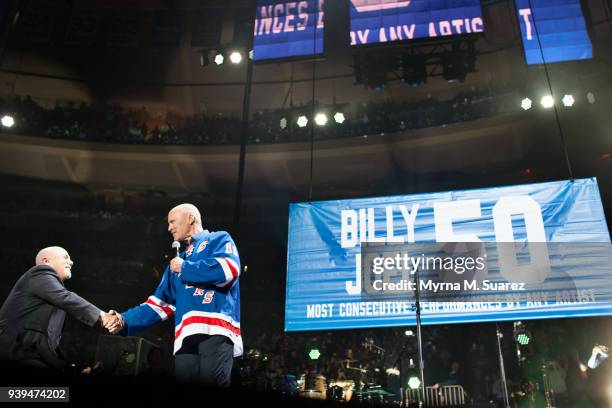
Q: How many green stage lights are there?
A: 3